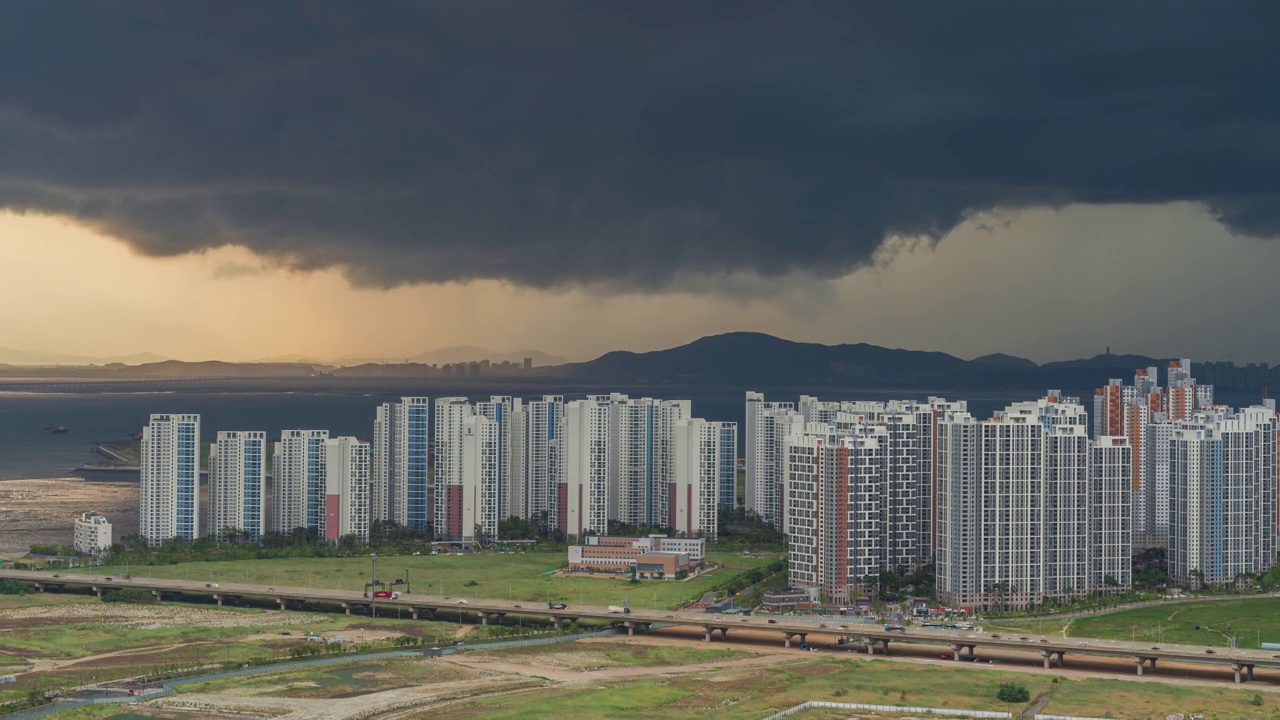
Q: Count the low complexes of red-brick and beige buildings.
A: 1